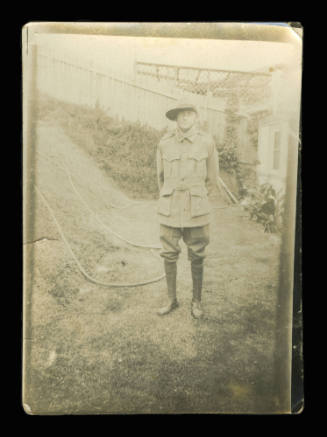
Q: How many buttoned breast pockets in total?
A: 2